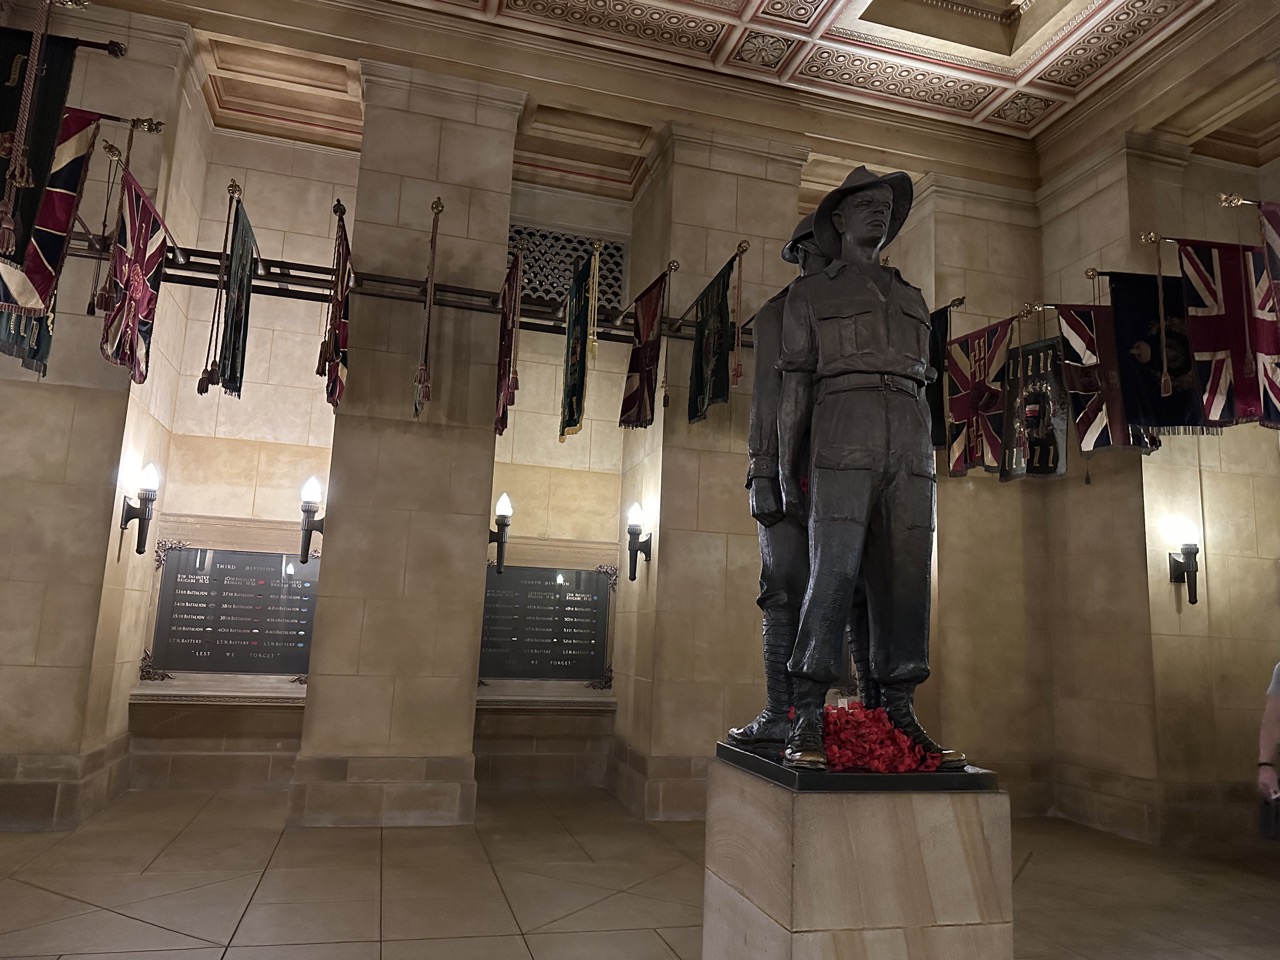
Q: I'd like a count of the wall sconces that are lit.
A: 5